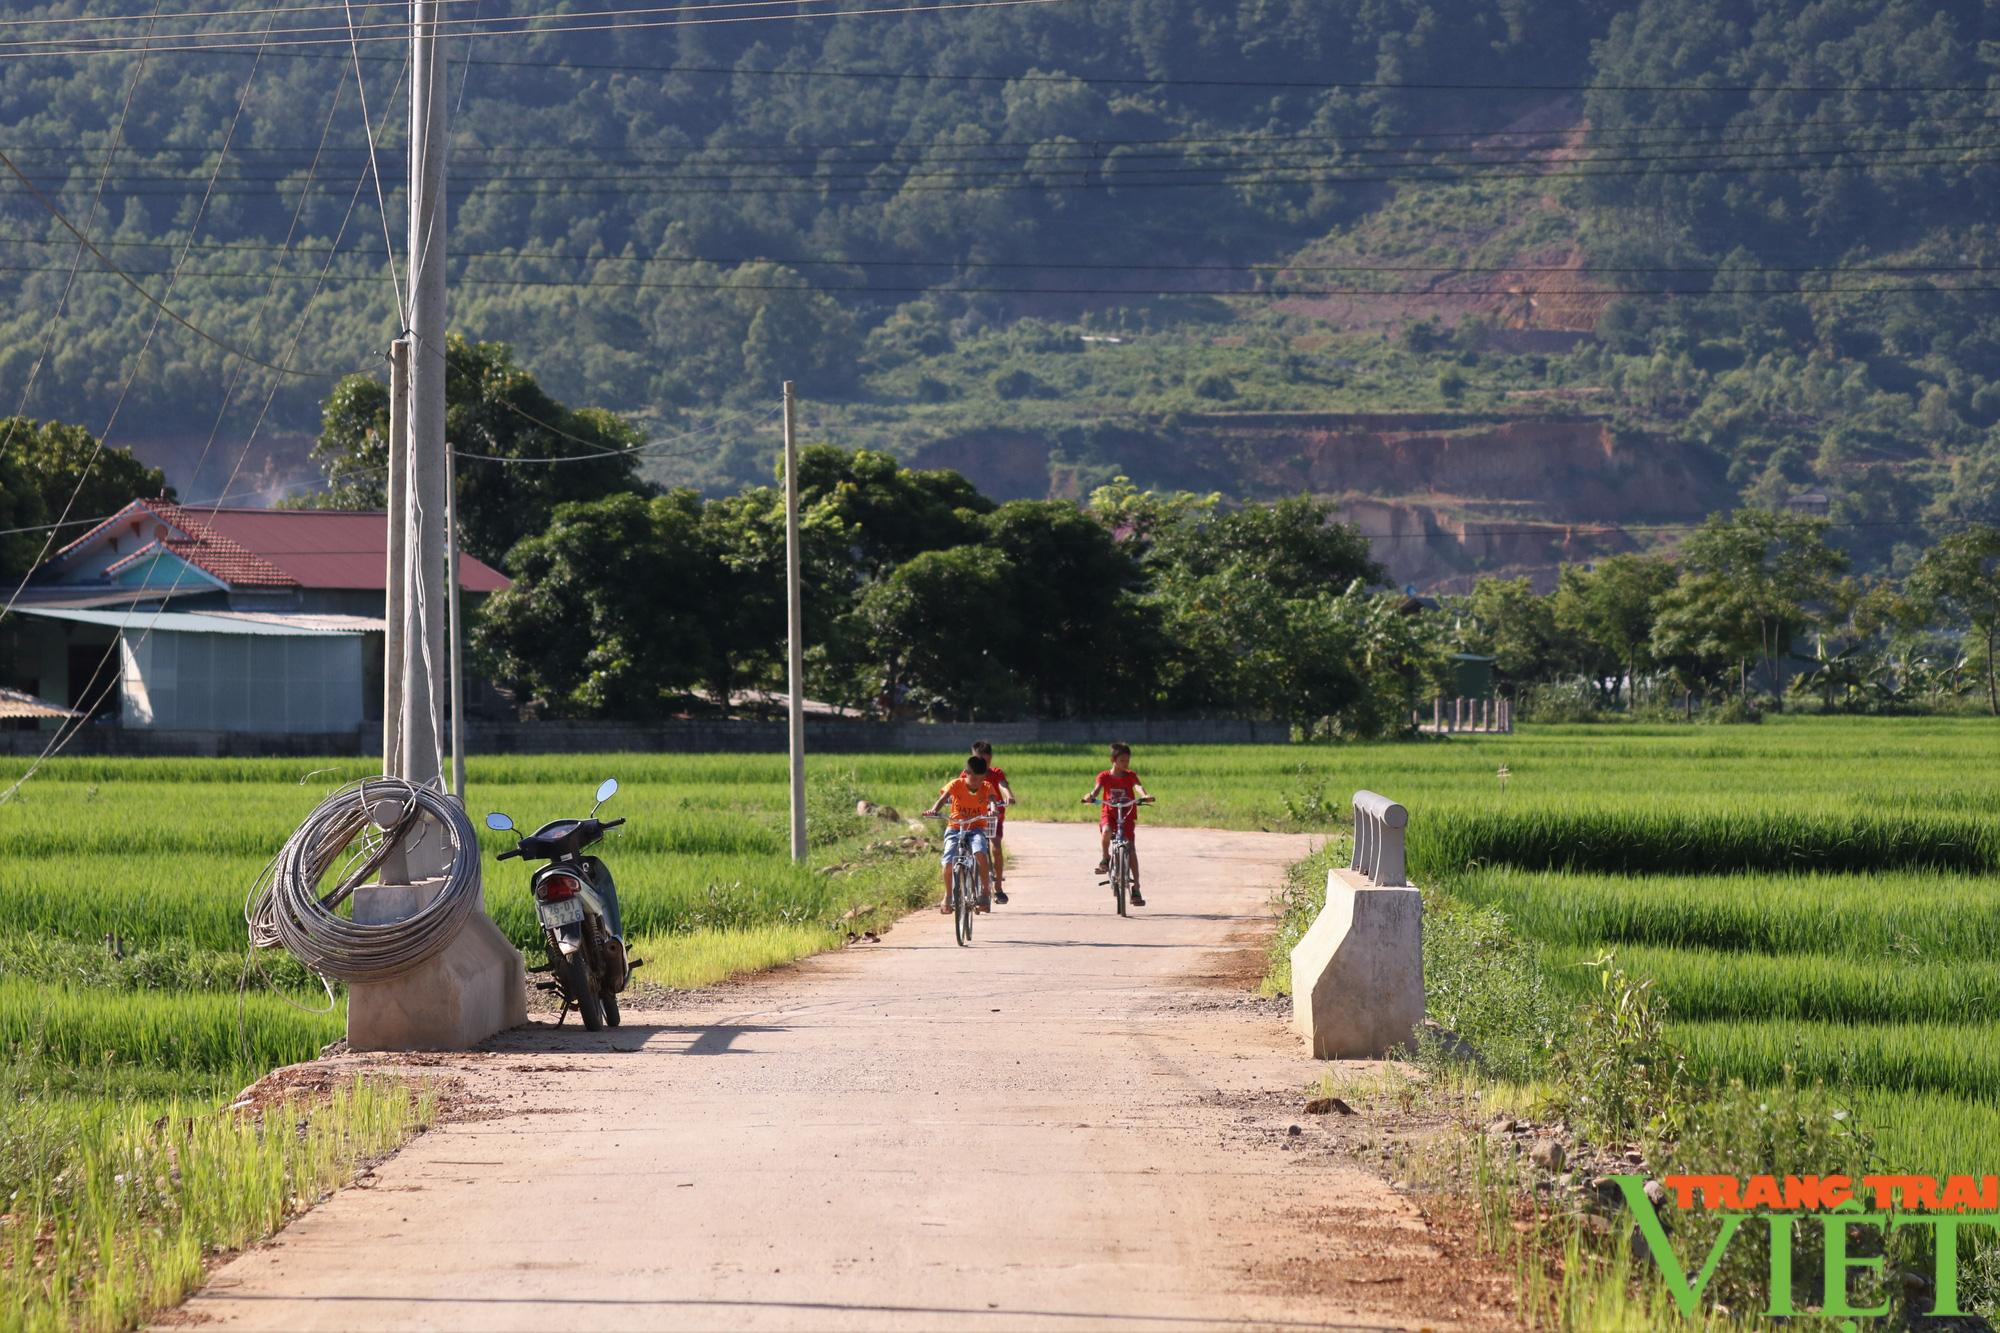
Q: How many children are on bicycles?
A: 3